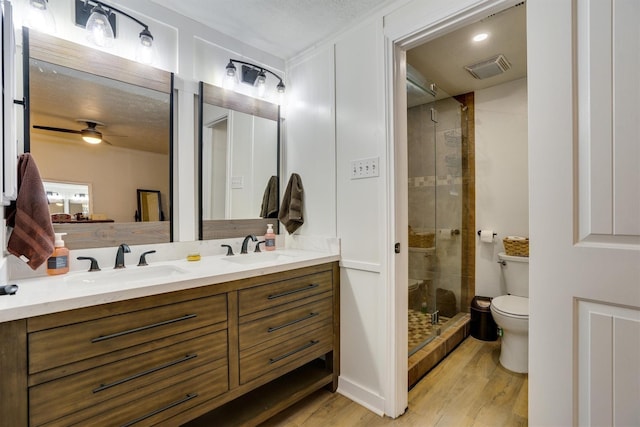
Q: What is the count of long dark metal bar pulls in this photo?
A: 6